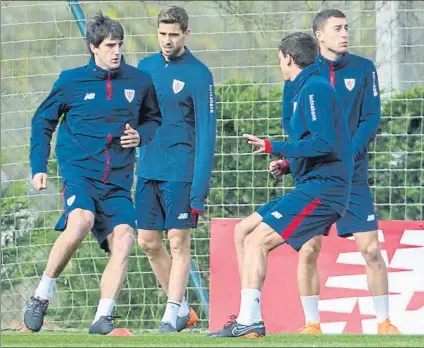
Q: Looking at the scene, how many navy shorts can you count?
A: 4